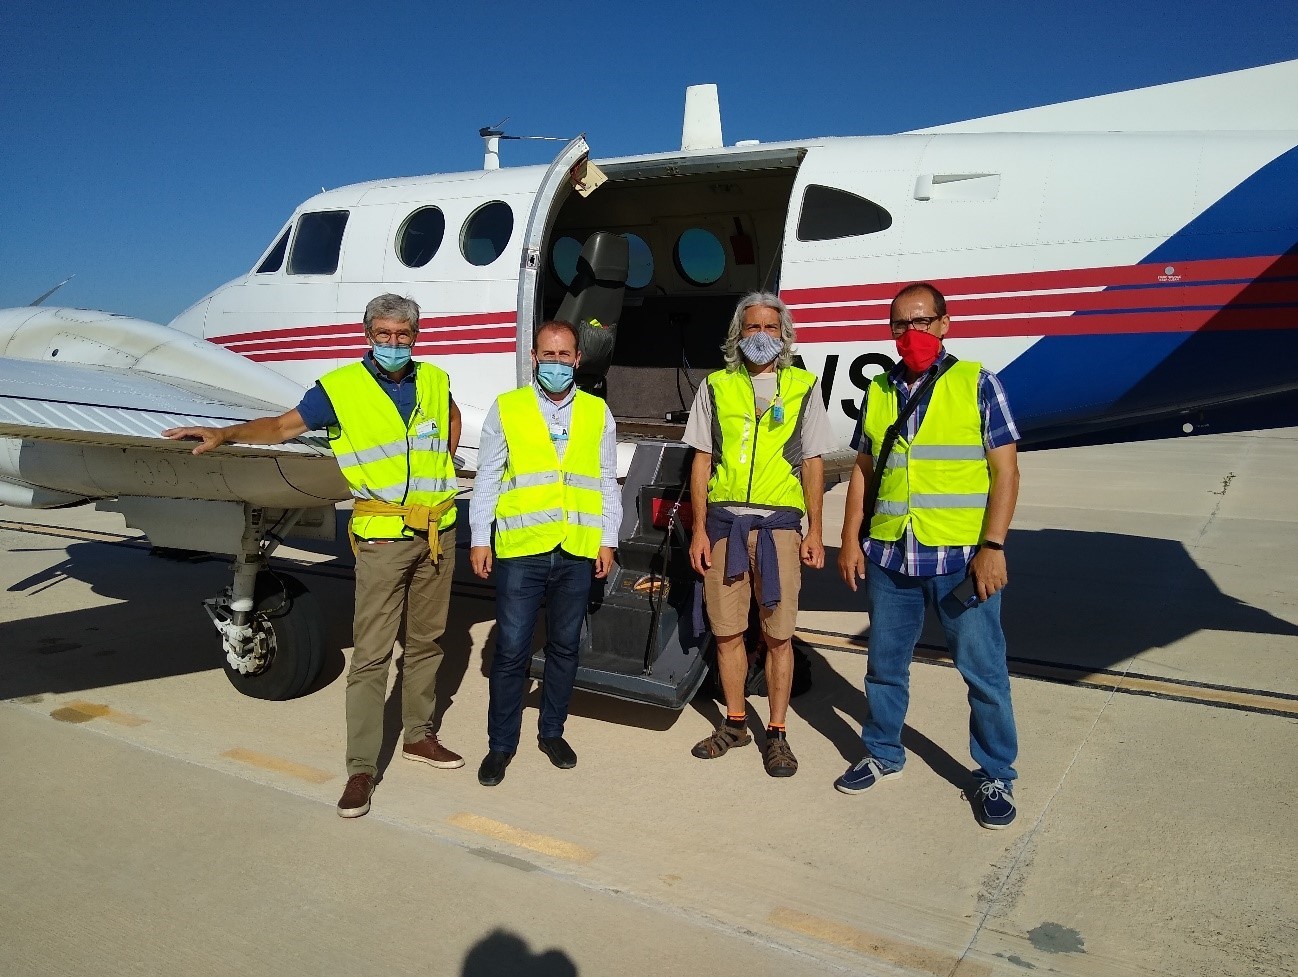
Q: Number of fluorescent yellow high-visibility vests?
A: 4